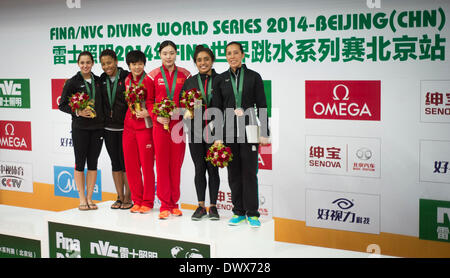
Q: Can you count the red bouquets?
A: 5